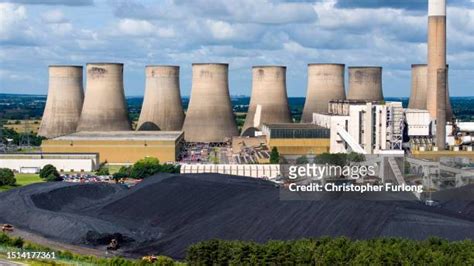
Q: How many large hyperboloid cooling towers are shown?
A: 8